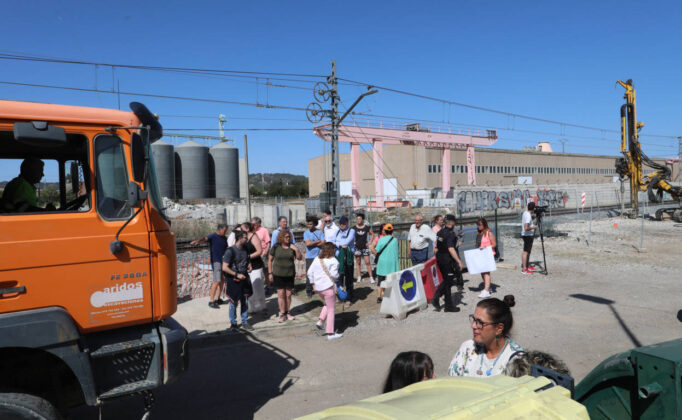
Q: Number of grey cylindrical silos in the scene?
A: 3